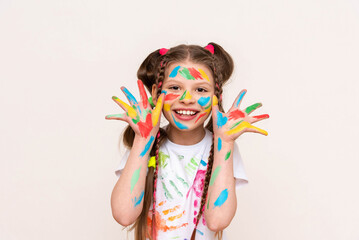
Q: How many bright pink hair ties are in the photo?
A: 2